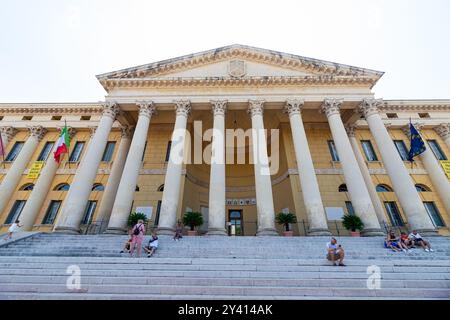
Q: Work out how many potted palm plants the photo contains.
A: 4